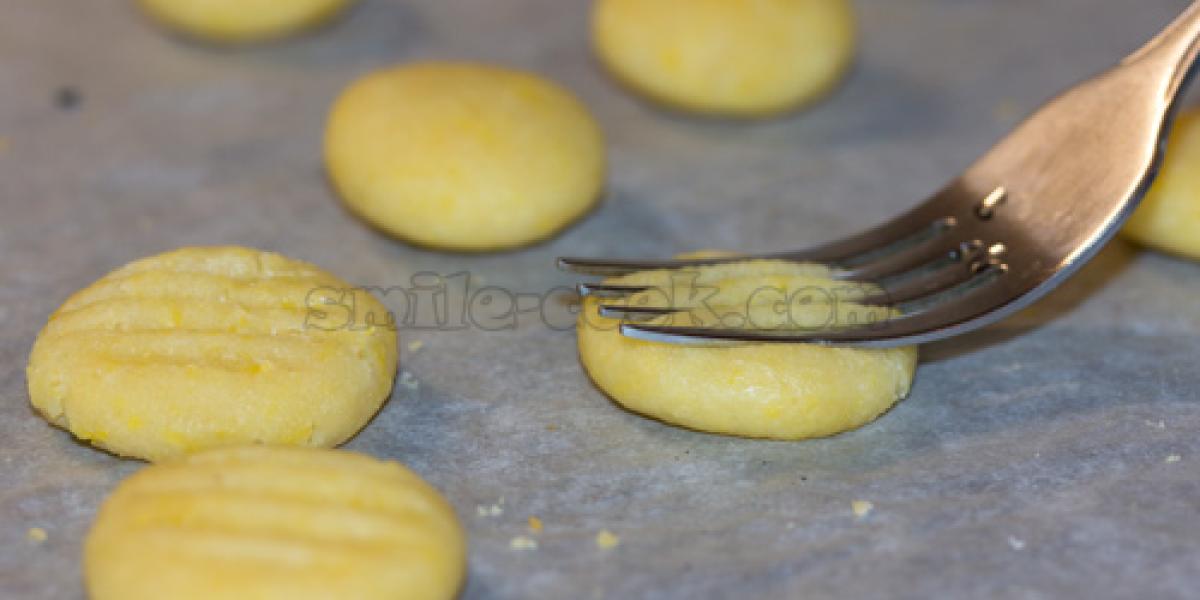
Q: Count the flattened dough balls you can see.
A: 3